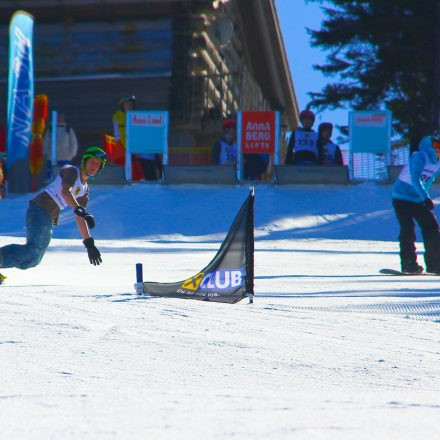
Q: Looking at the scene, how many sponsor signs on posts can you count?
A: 3